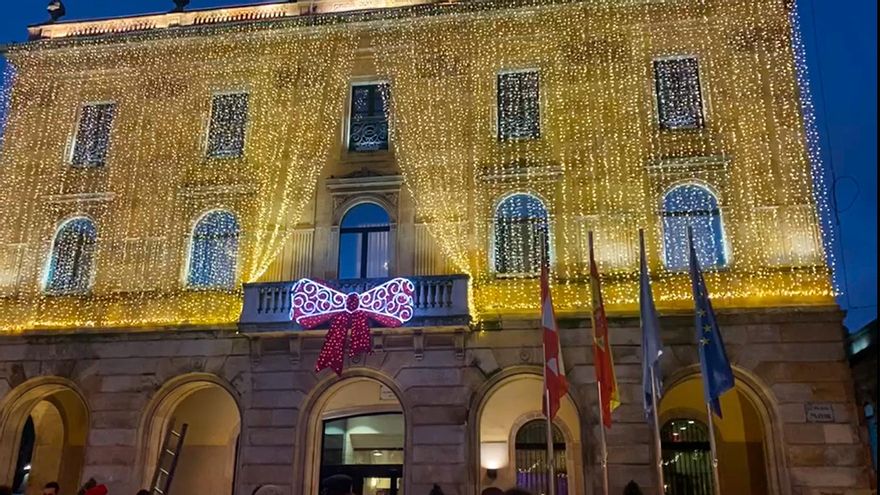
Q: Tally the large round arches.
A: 5